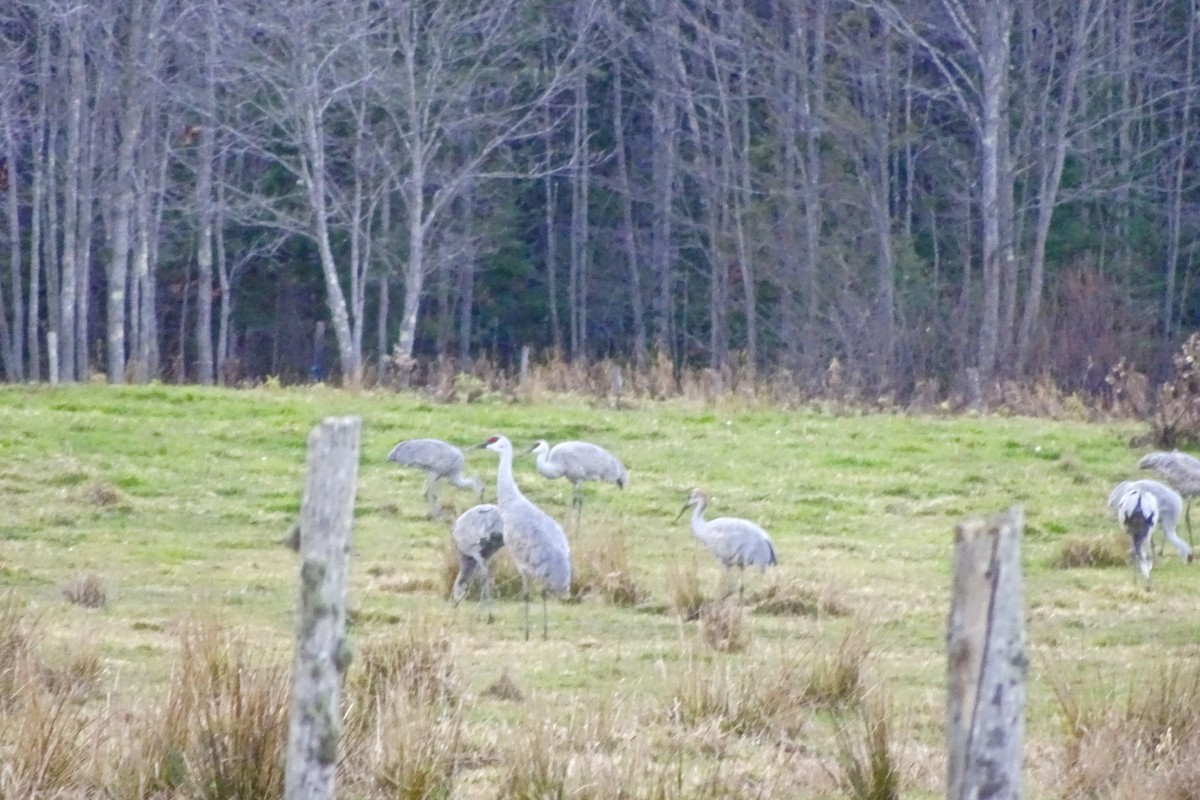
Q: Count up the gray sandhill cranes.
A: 8